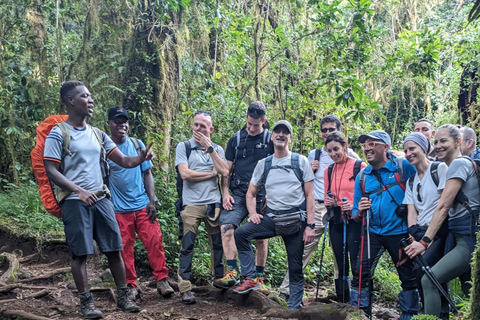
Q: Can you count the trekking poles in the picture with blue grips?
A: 2